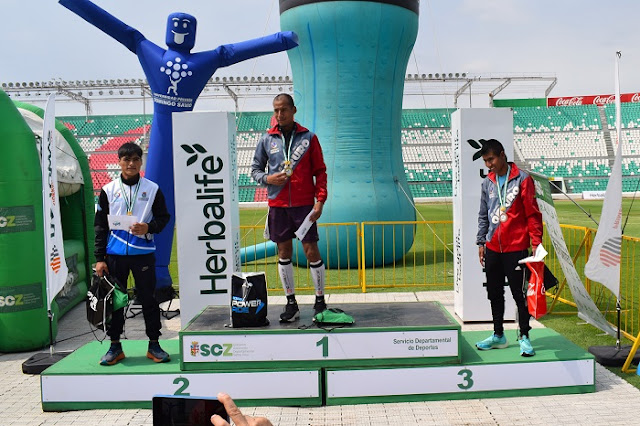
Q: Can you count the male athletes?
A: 3